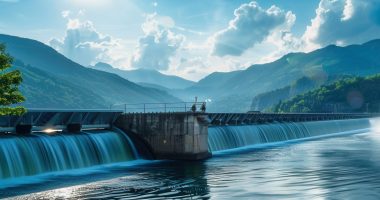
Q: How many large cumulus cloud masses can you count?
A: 4